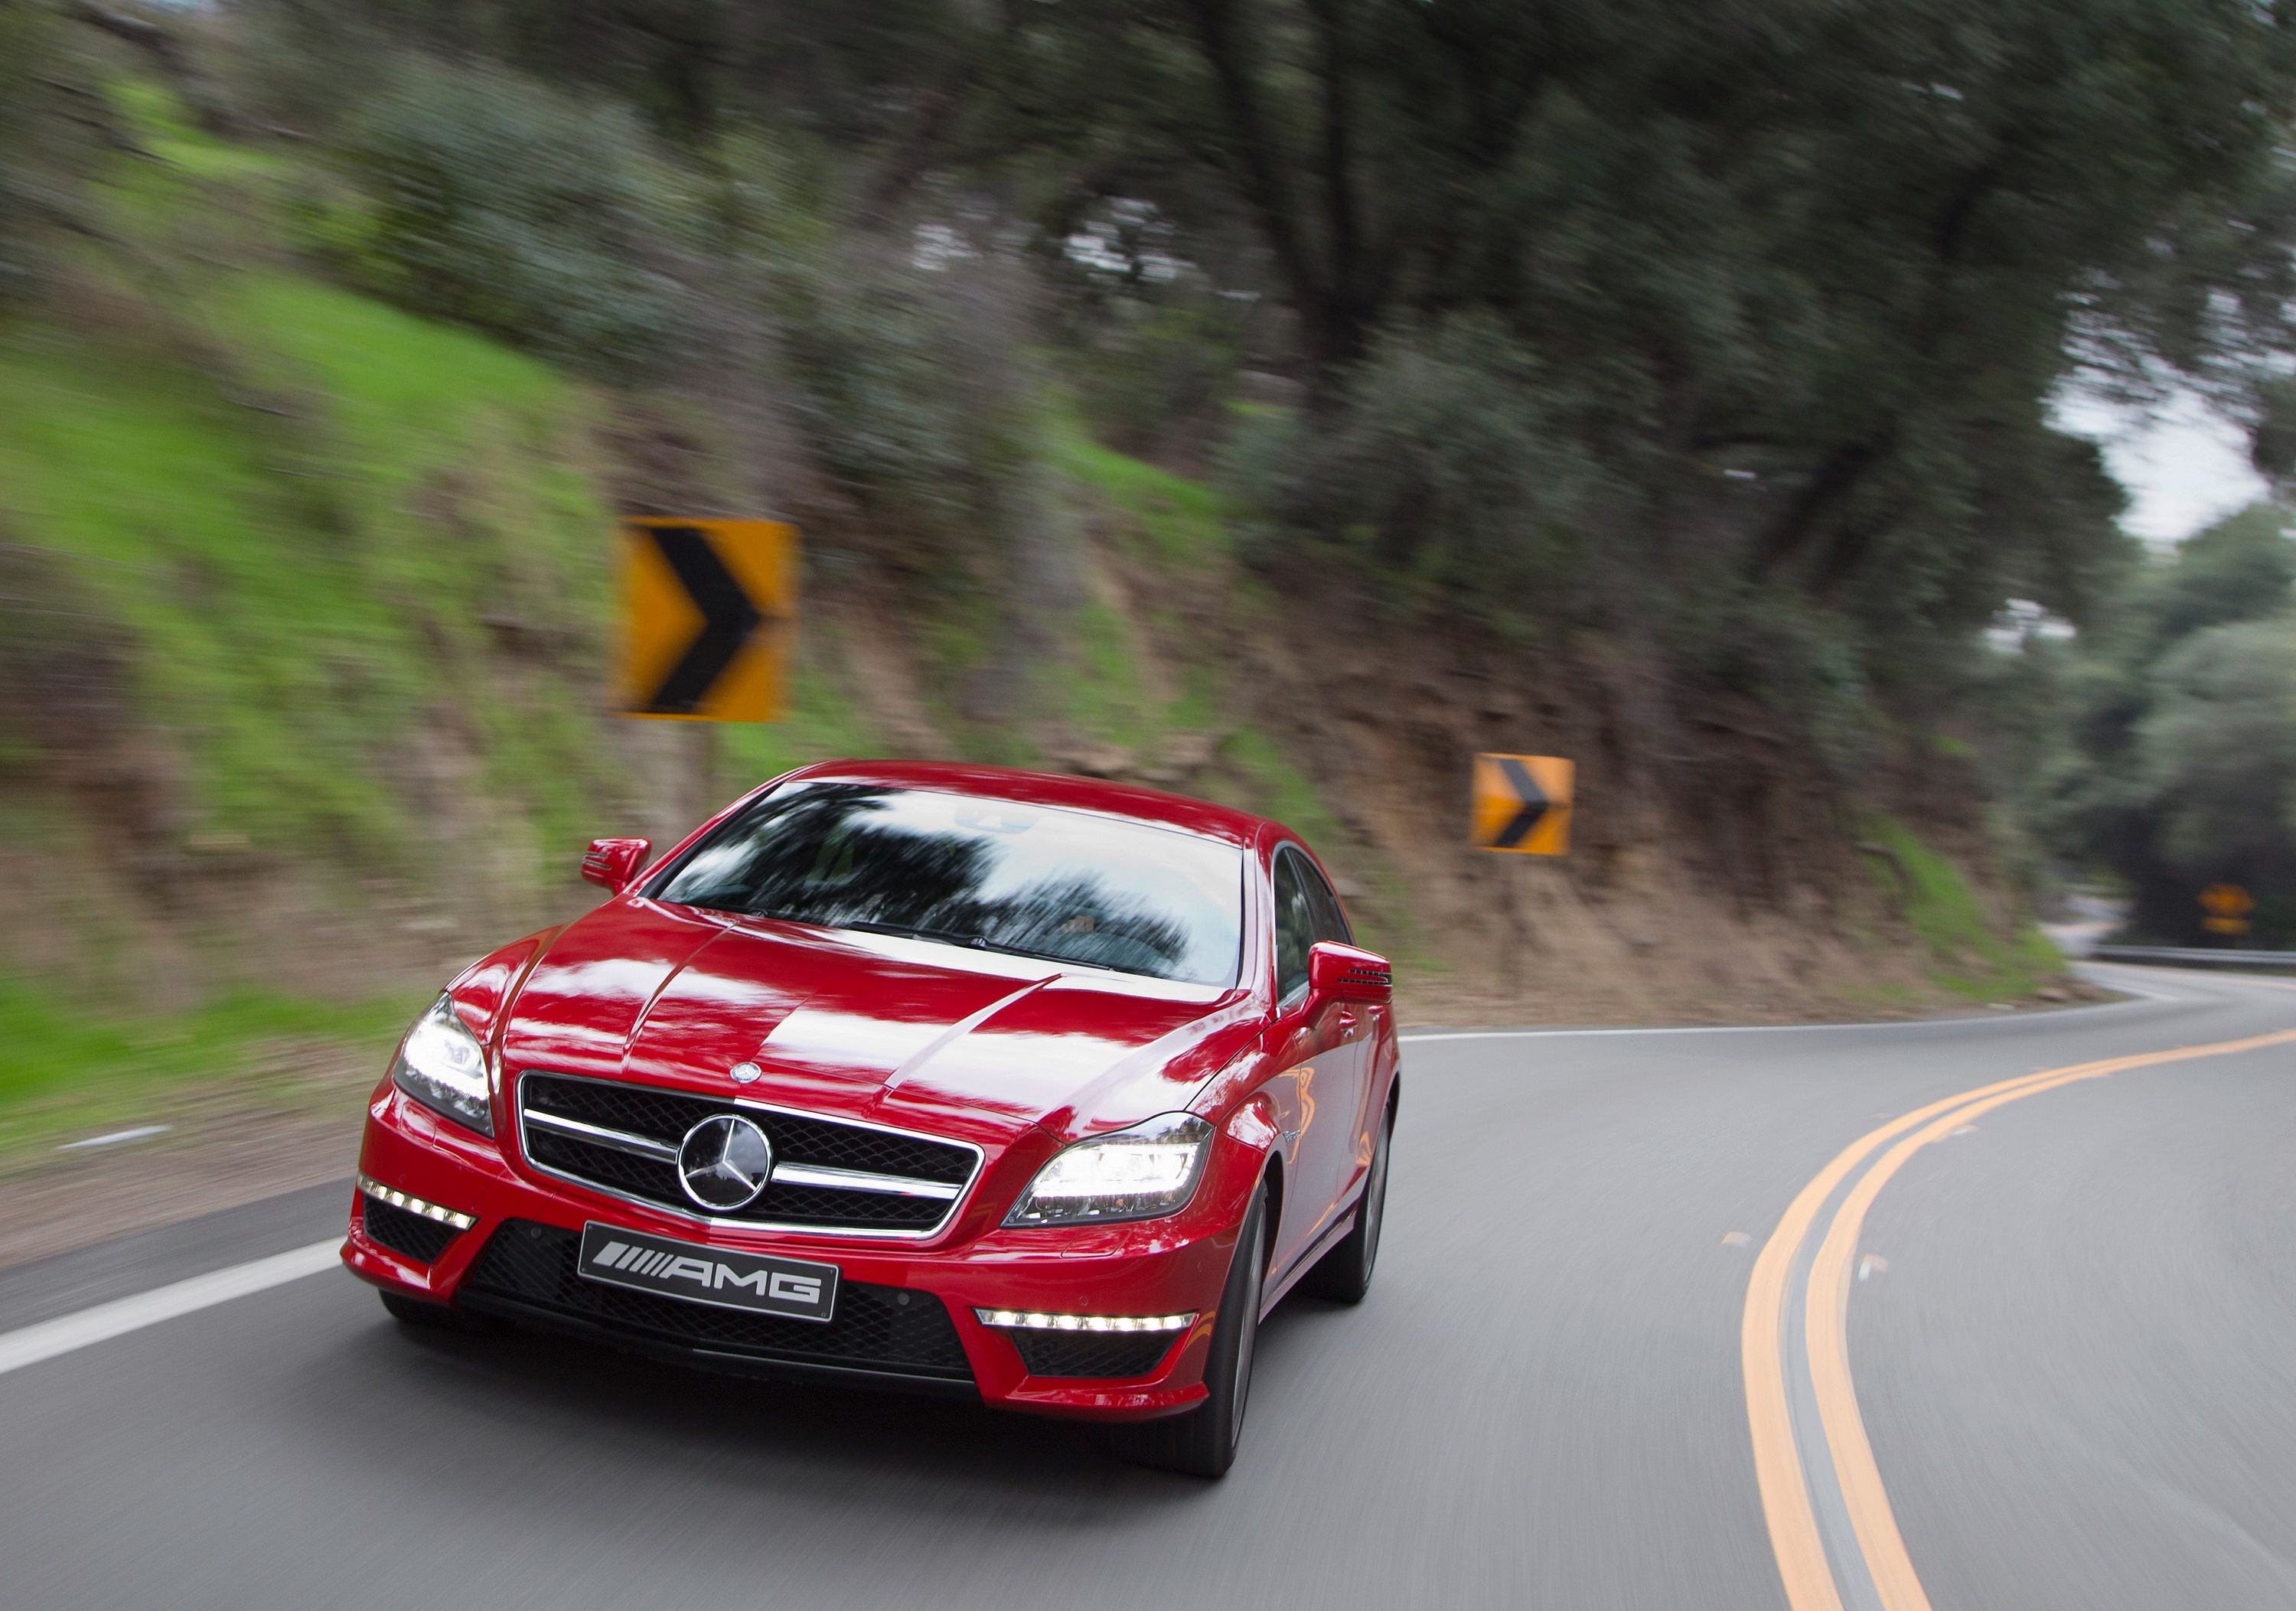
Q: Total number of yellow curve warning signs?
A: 2